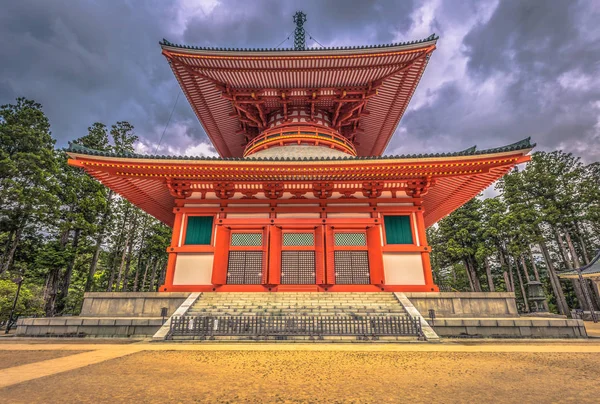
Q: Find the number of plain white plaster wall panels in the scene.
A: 2